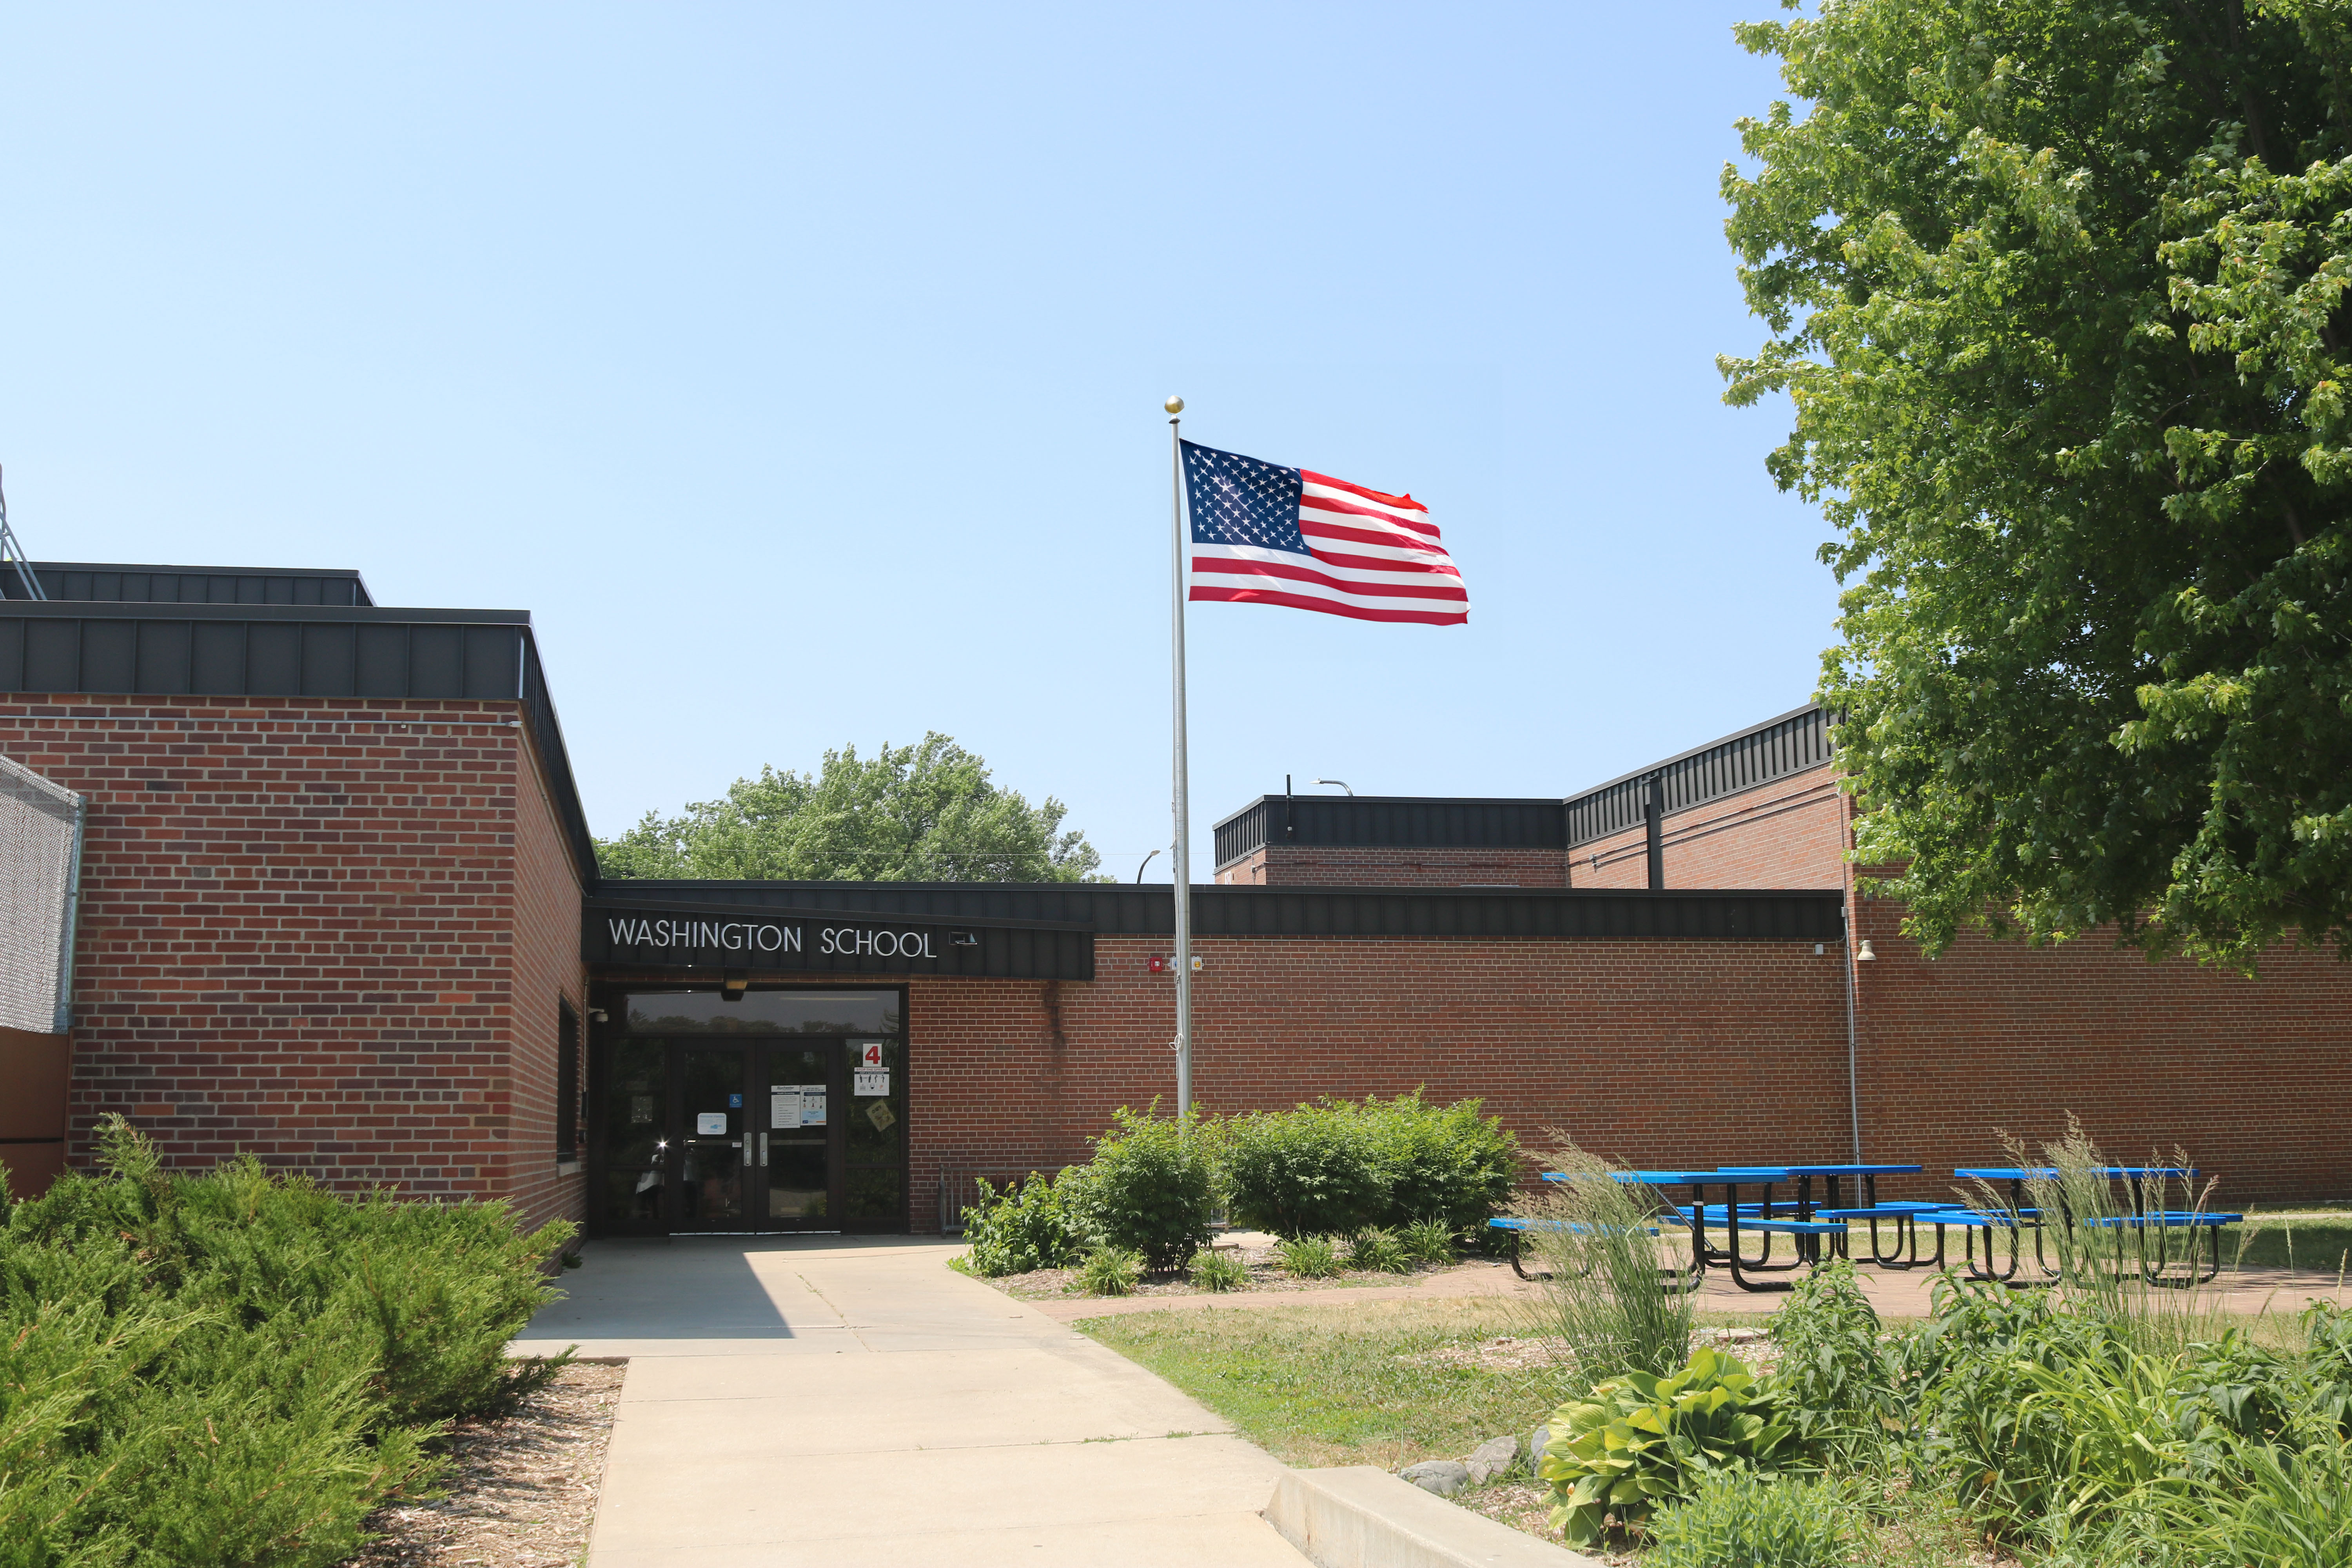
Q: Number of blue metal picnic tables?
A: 3